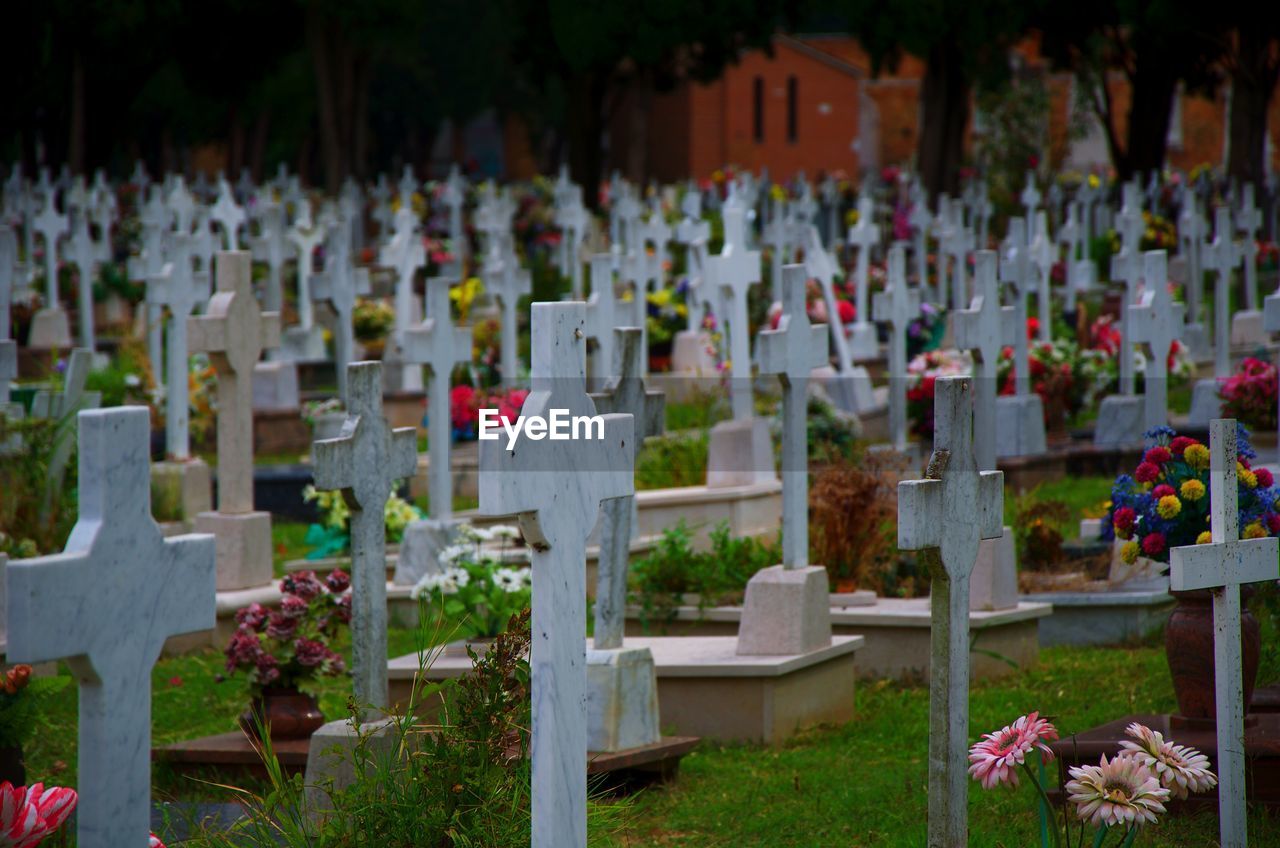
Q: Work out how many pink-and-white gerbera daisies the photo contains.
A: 3